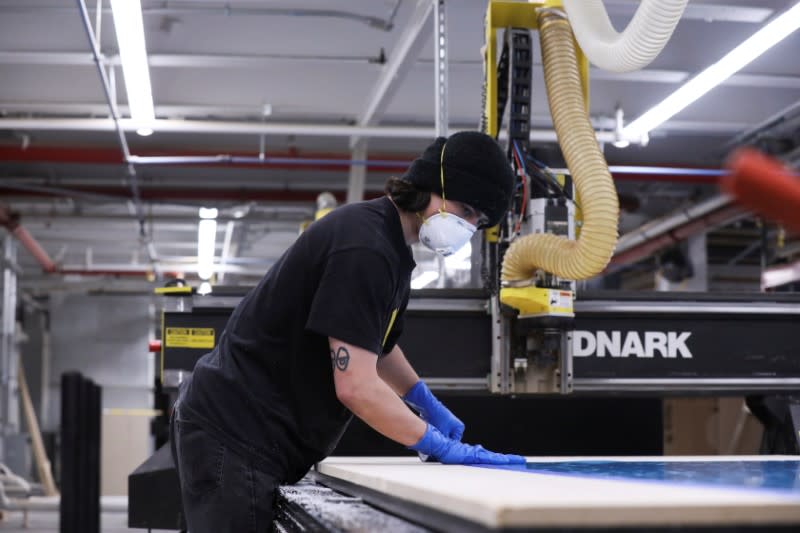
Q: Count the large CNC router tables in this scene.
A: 1